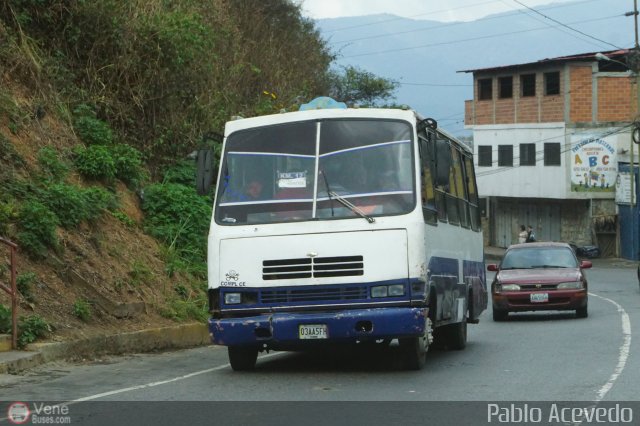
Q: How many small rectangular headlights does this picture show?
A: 3